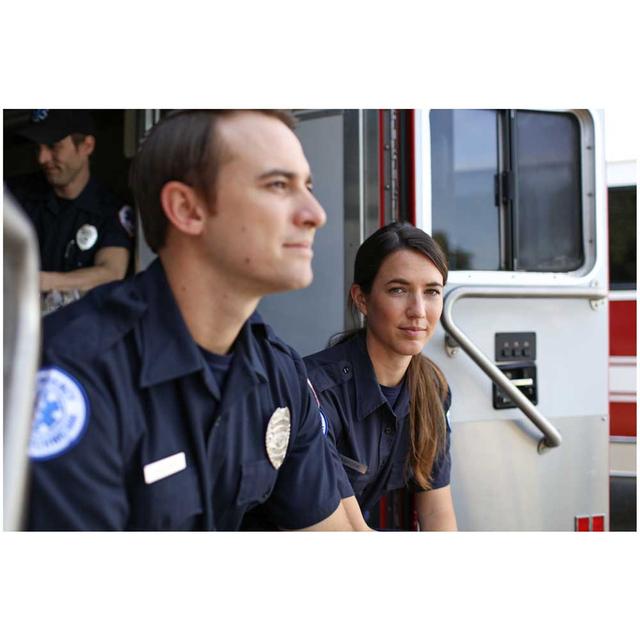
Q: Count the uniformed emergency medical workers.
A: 3